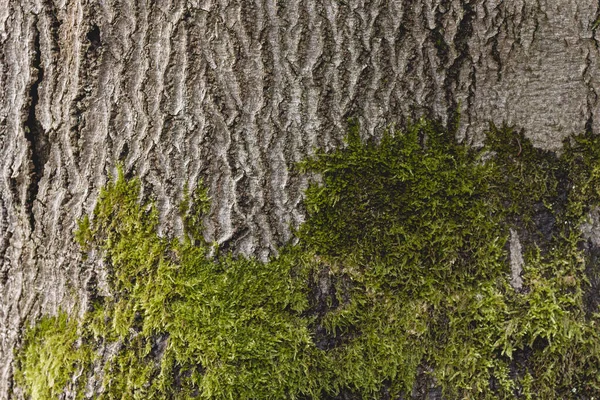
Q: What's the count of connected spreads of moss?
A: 1